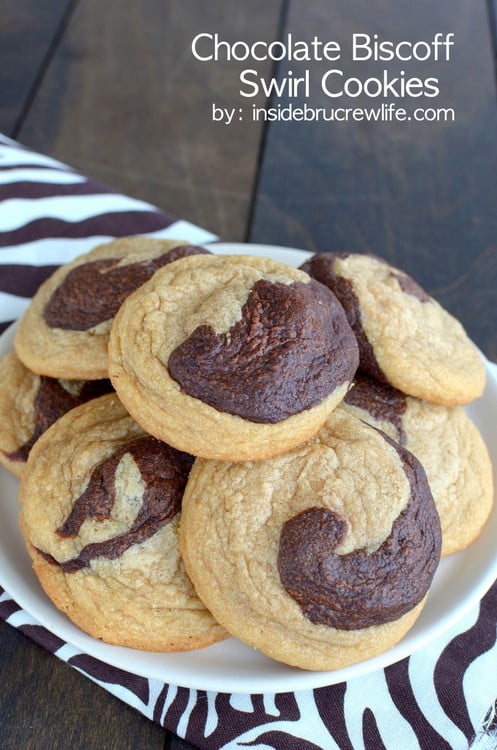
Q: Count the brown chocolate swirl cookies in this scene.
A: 7